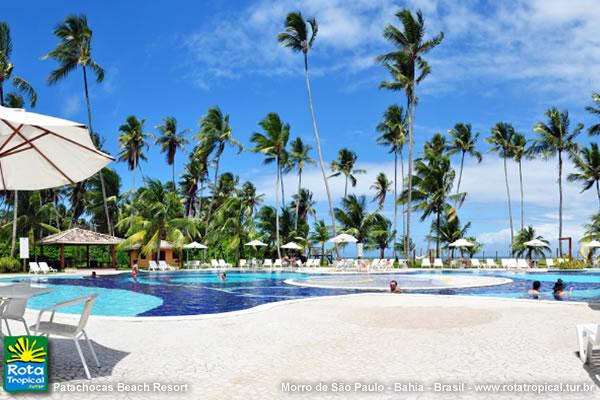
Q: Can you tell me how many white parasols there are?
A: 8